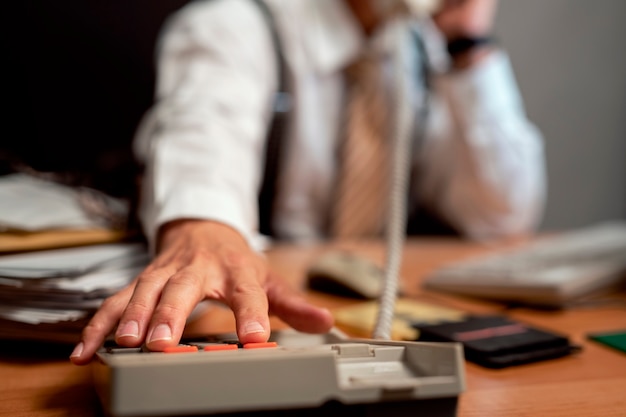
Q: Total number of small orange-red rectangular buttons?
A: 3